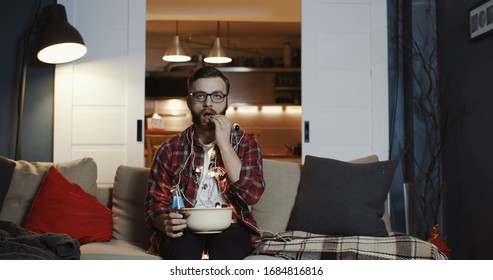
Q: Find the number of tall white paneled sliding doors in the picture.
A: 2